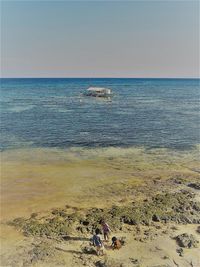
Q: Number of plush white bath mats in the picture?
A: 0